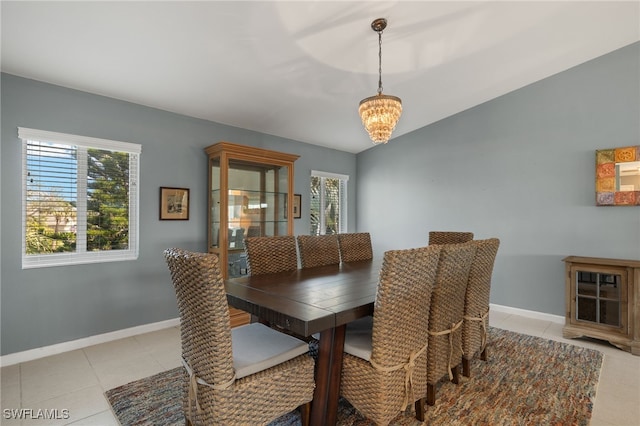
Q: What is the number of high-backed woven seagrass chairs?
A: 8